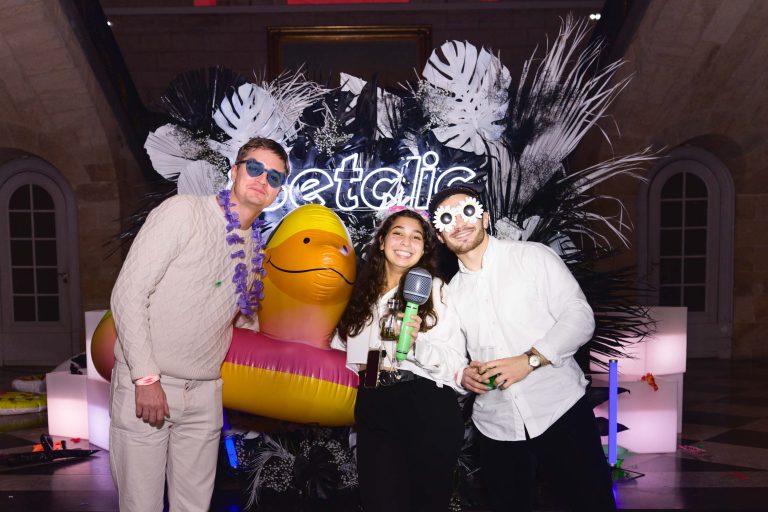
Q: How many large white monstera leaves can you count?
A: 2